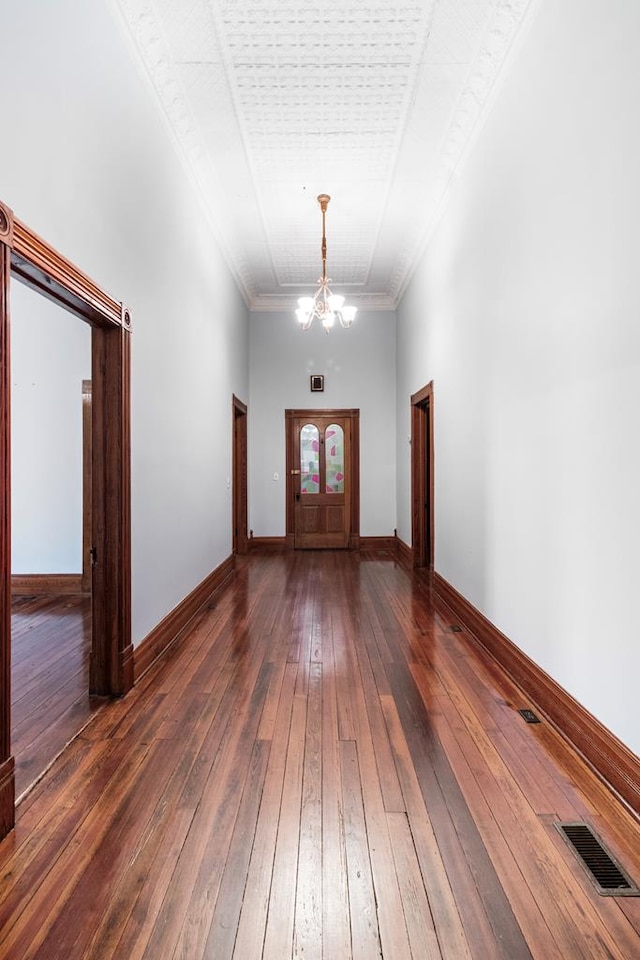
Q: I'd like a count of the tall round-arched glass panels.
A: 2